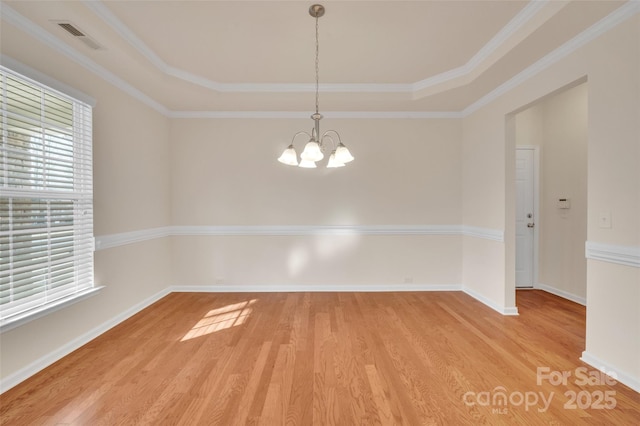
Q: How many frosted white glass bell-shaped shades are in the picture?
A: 5